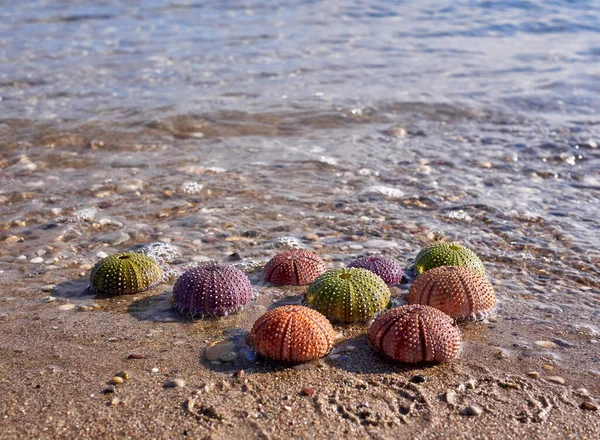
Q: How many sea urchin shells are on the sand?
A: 9